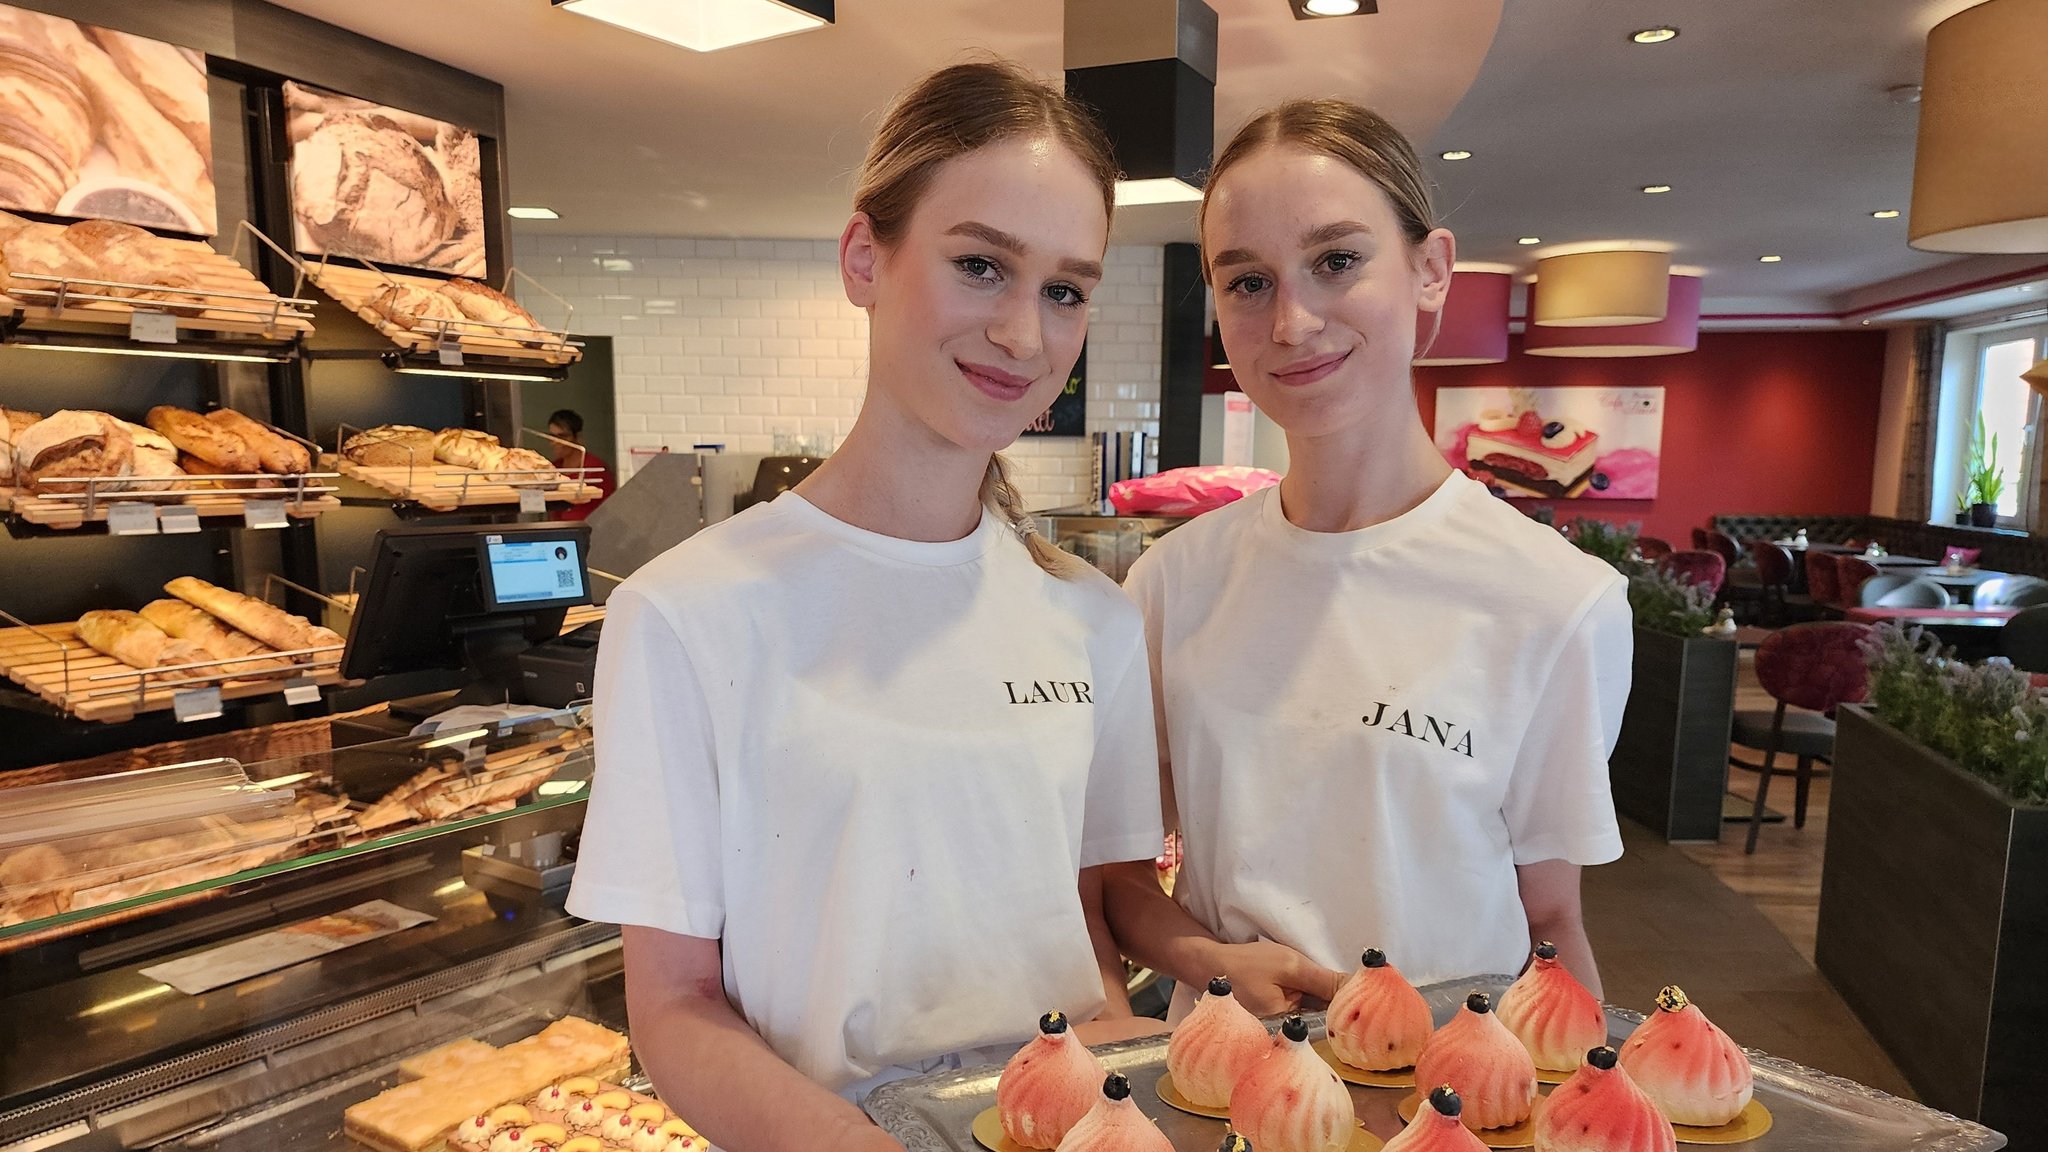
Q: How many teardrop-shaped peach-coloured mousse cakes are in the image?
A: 11